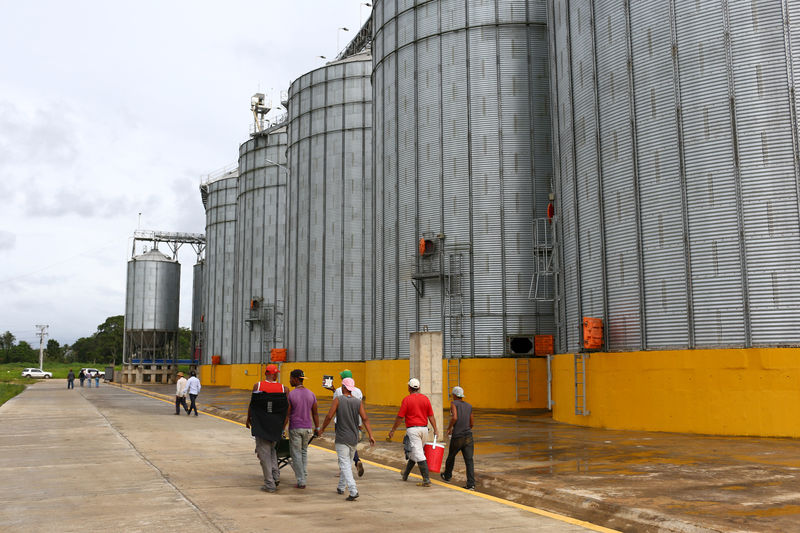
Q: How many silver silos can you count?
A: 7